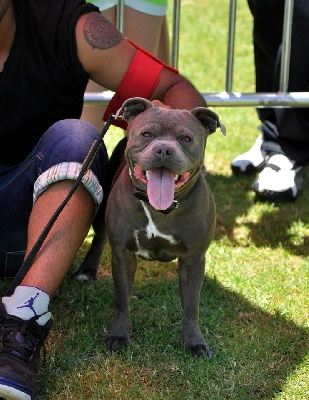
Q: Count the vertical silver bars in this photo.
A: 4